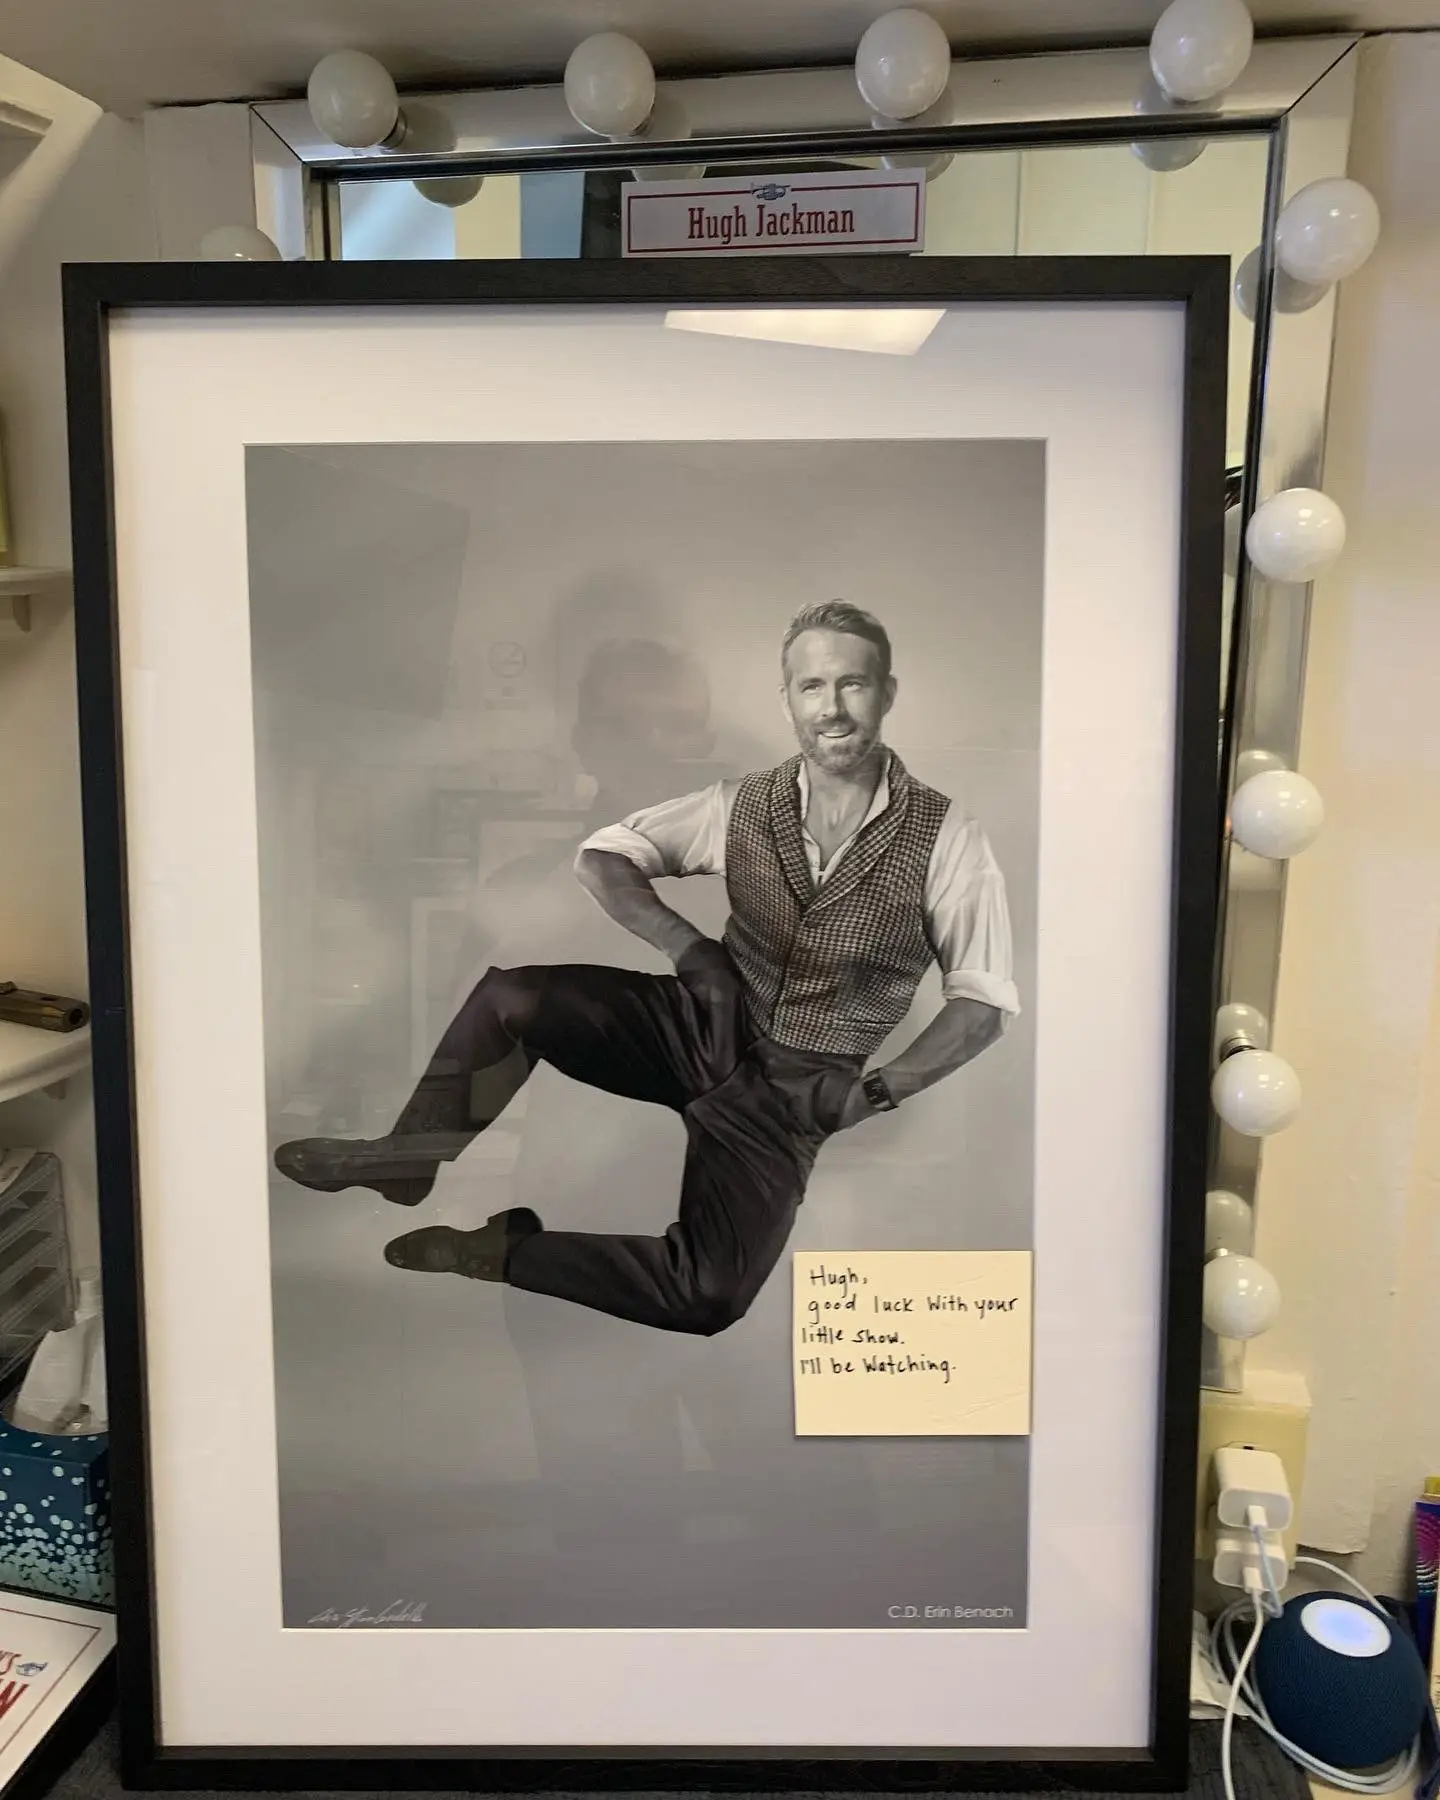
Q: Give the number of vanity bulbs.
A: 10